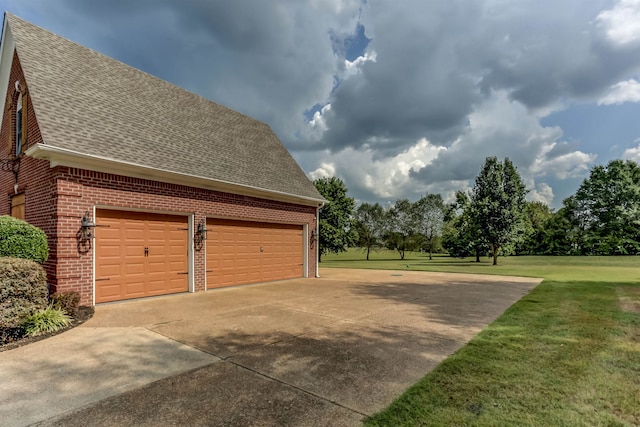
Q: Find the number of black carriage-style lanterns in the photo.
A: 3